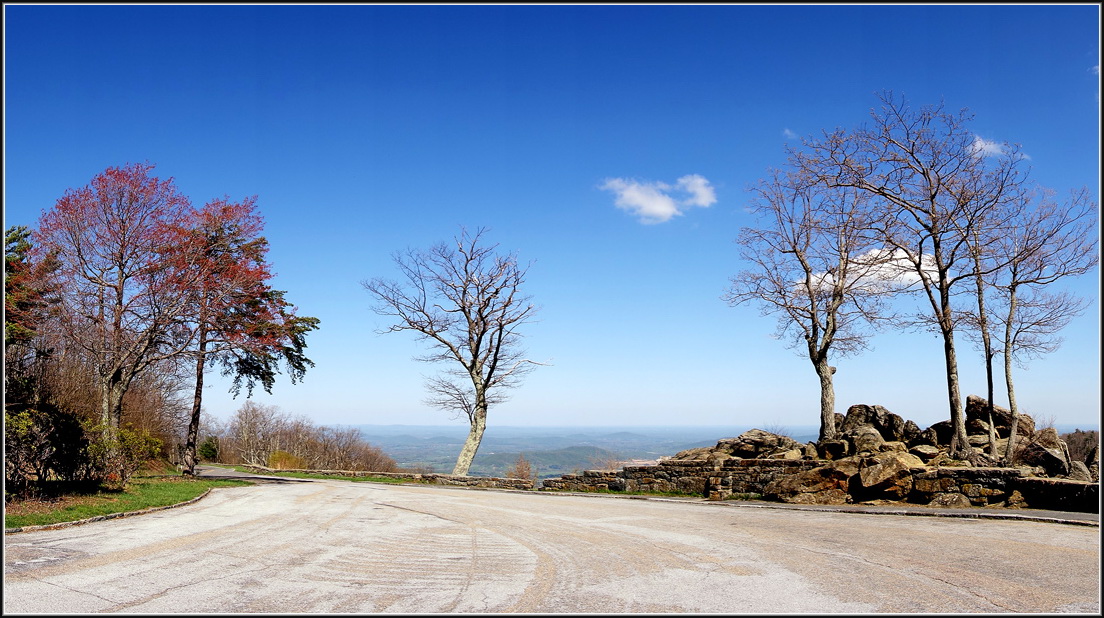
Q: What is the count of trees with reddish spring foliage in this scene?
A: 2